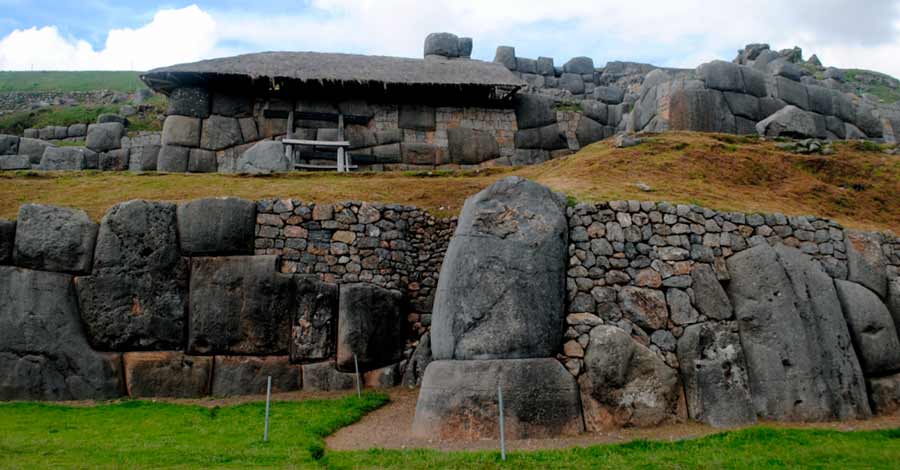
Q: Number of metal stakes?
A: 3